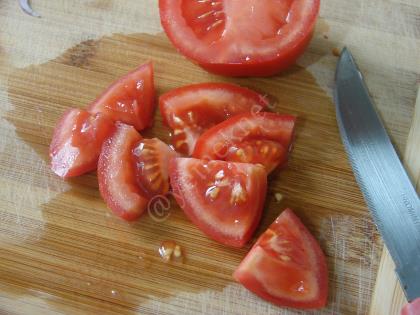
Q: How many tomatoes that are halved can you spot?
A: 1